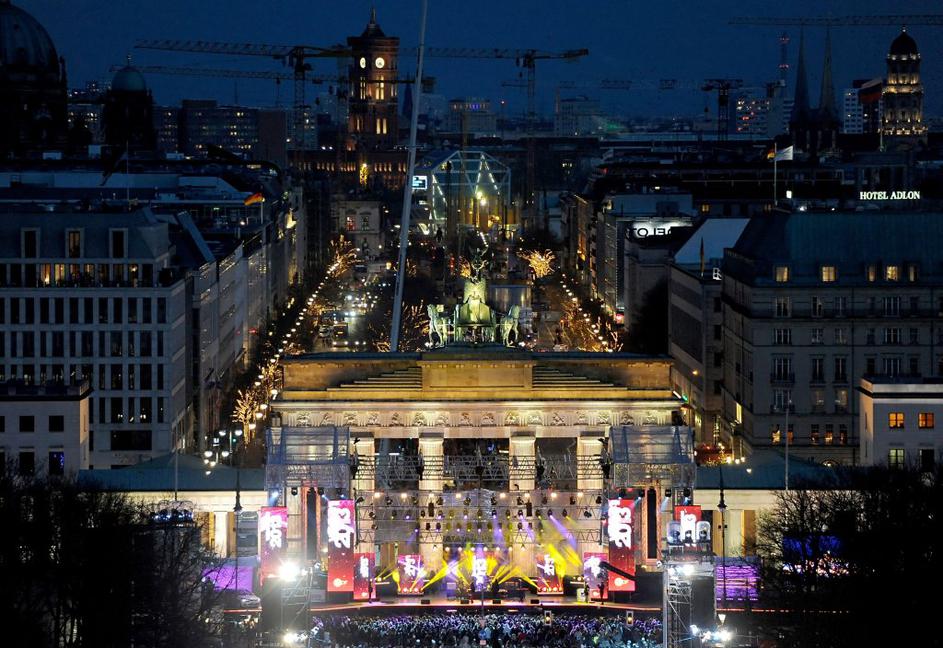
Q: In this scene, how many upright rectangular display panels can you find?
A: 9